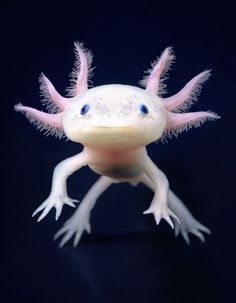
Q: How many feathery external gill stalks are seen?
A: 6